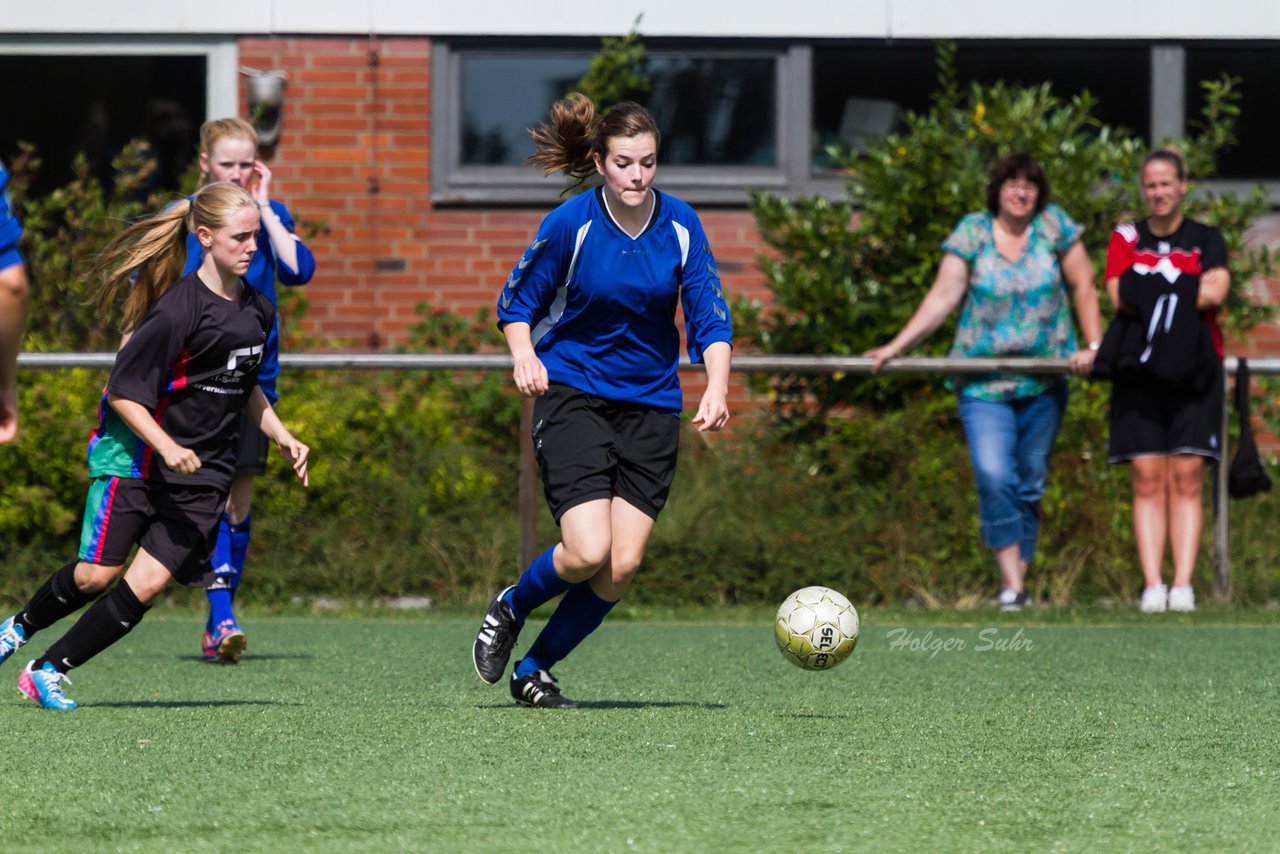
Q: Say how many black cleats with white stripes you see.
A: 2